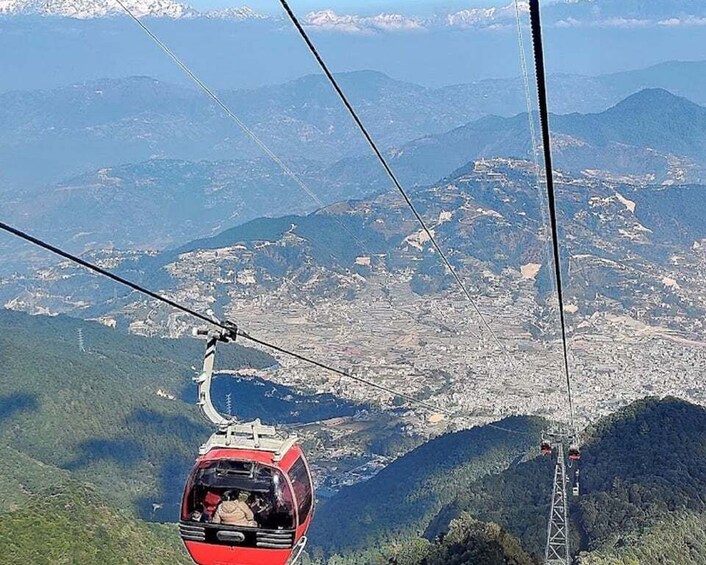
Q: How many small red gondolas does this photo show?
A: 2